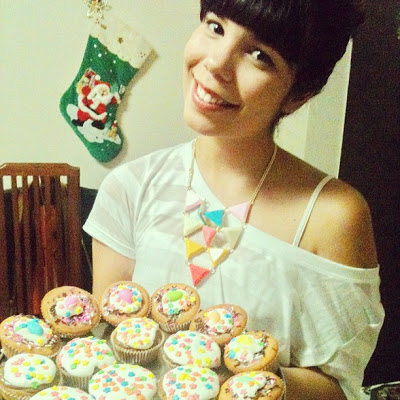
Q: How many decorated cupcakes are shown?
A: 14